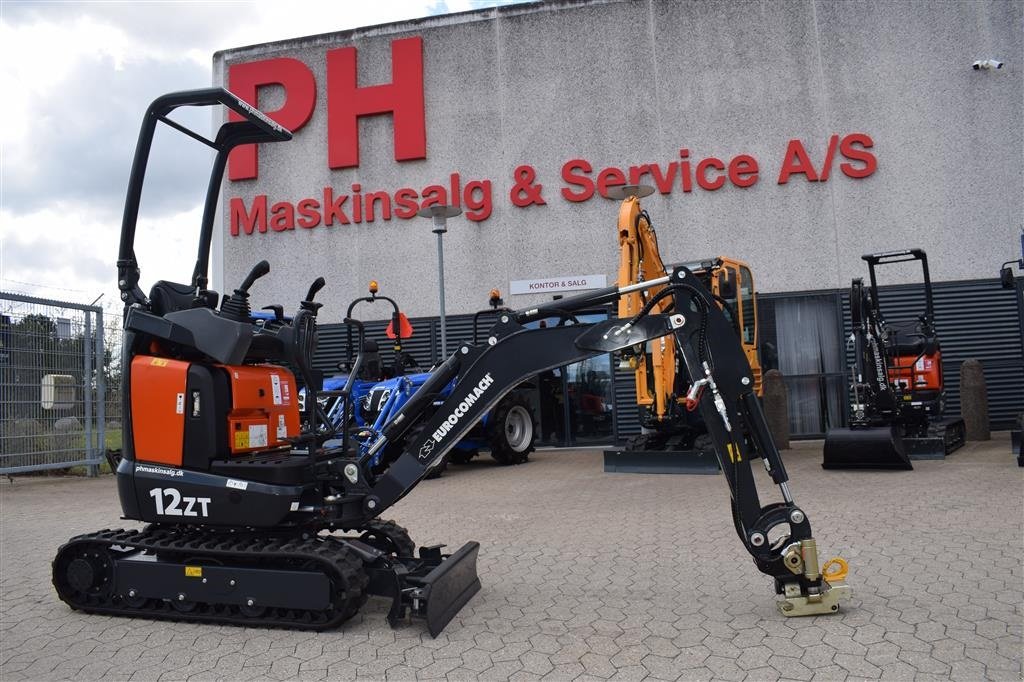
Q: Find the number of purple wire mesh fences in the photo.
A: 0